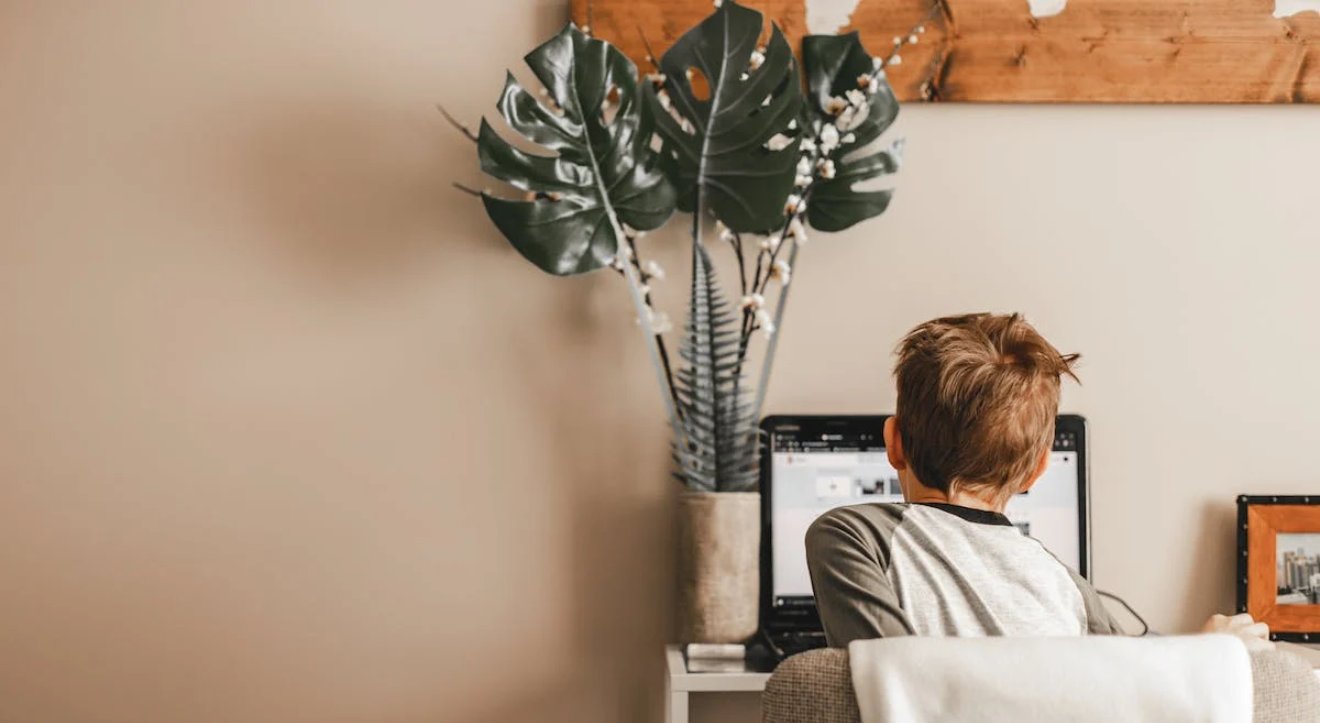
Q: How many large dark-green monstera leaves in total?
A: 3